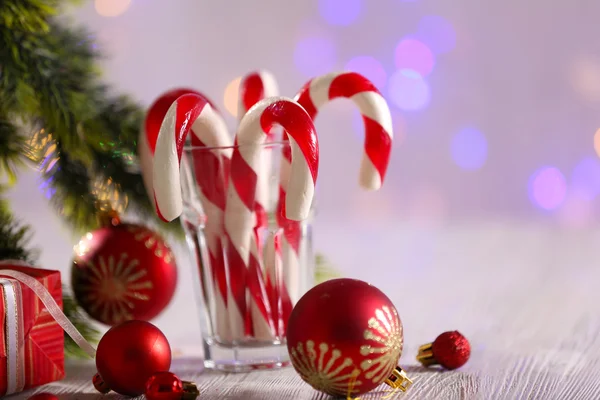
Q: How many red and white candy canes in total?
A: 5